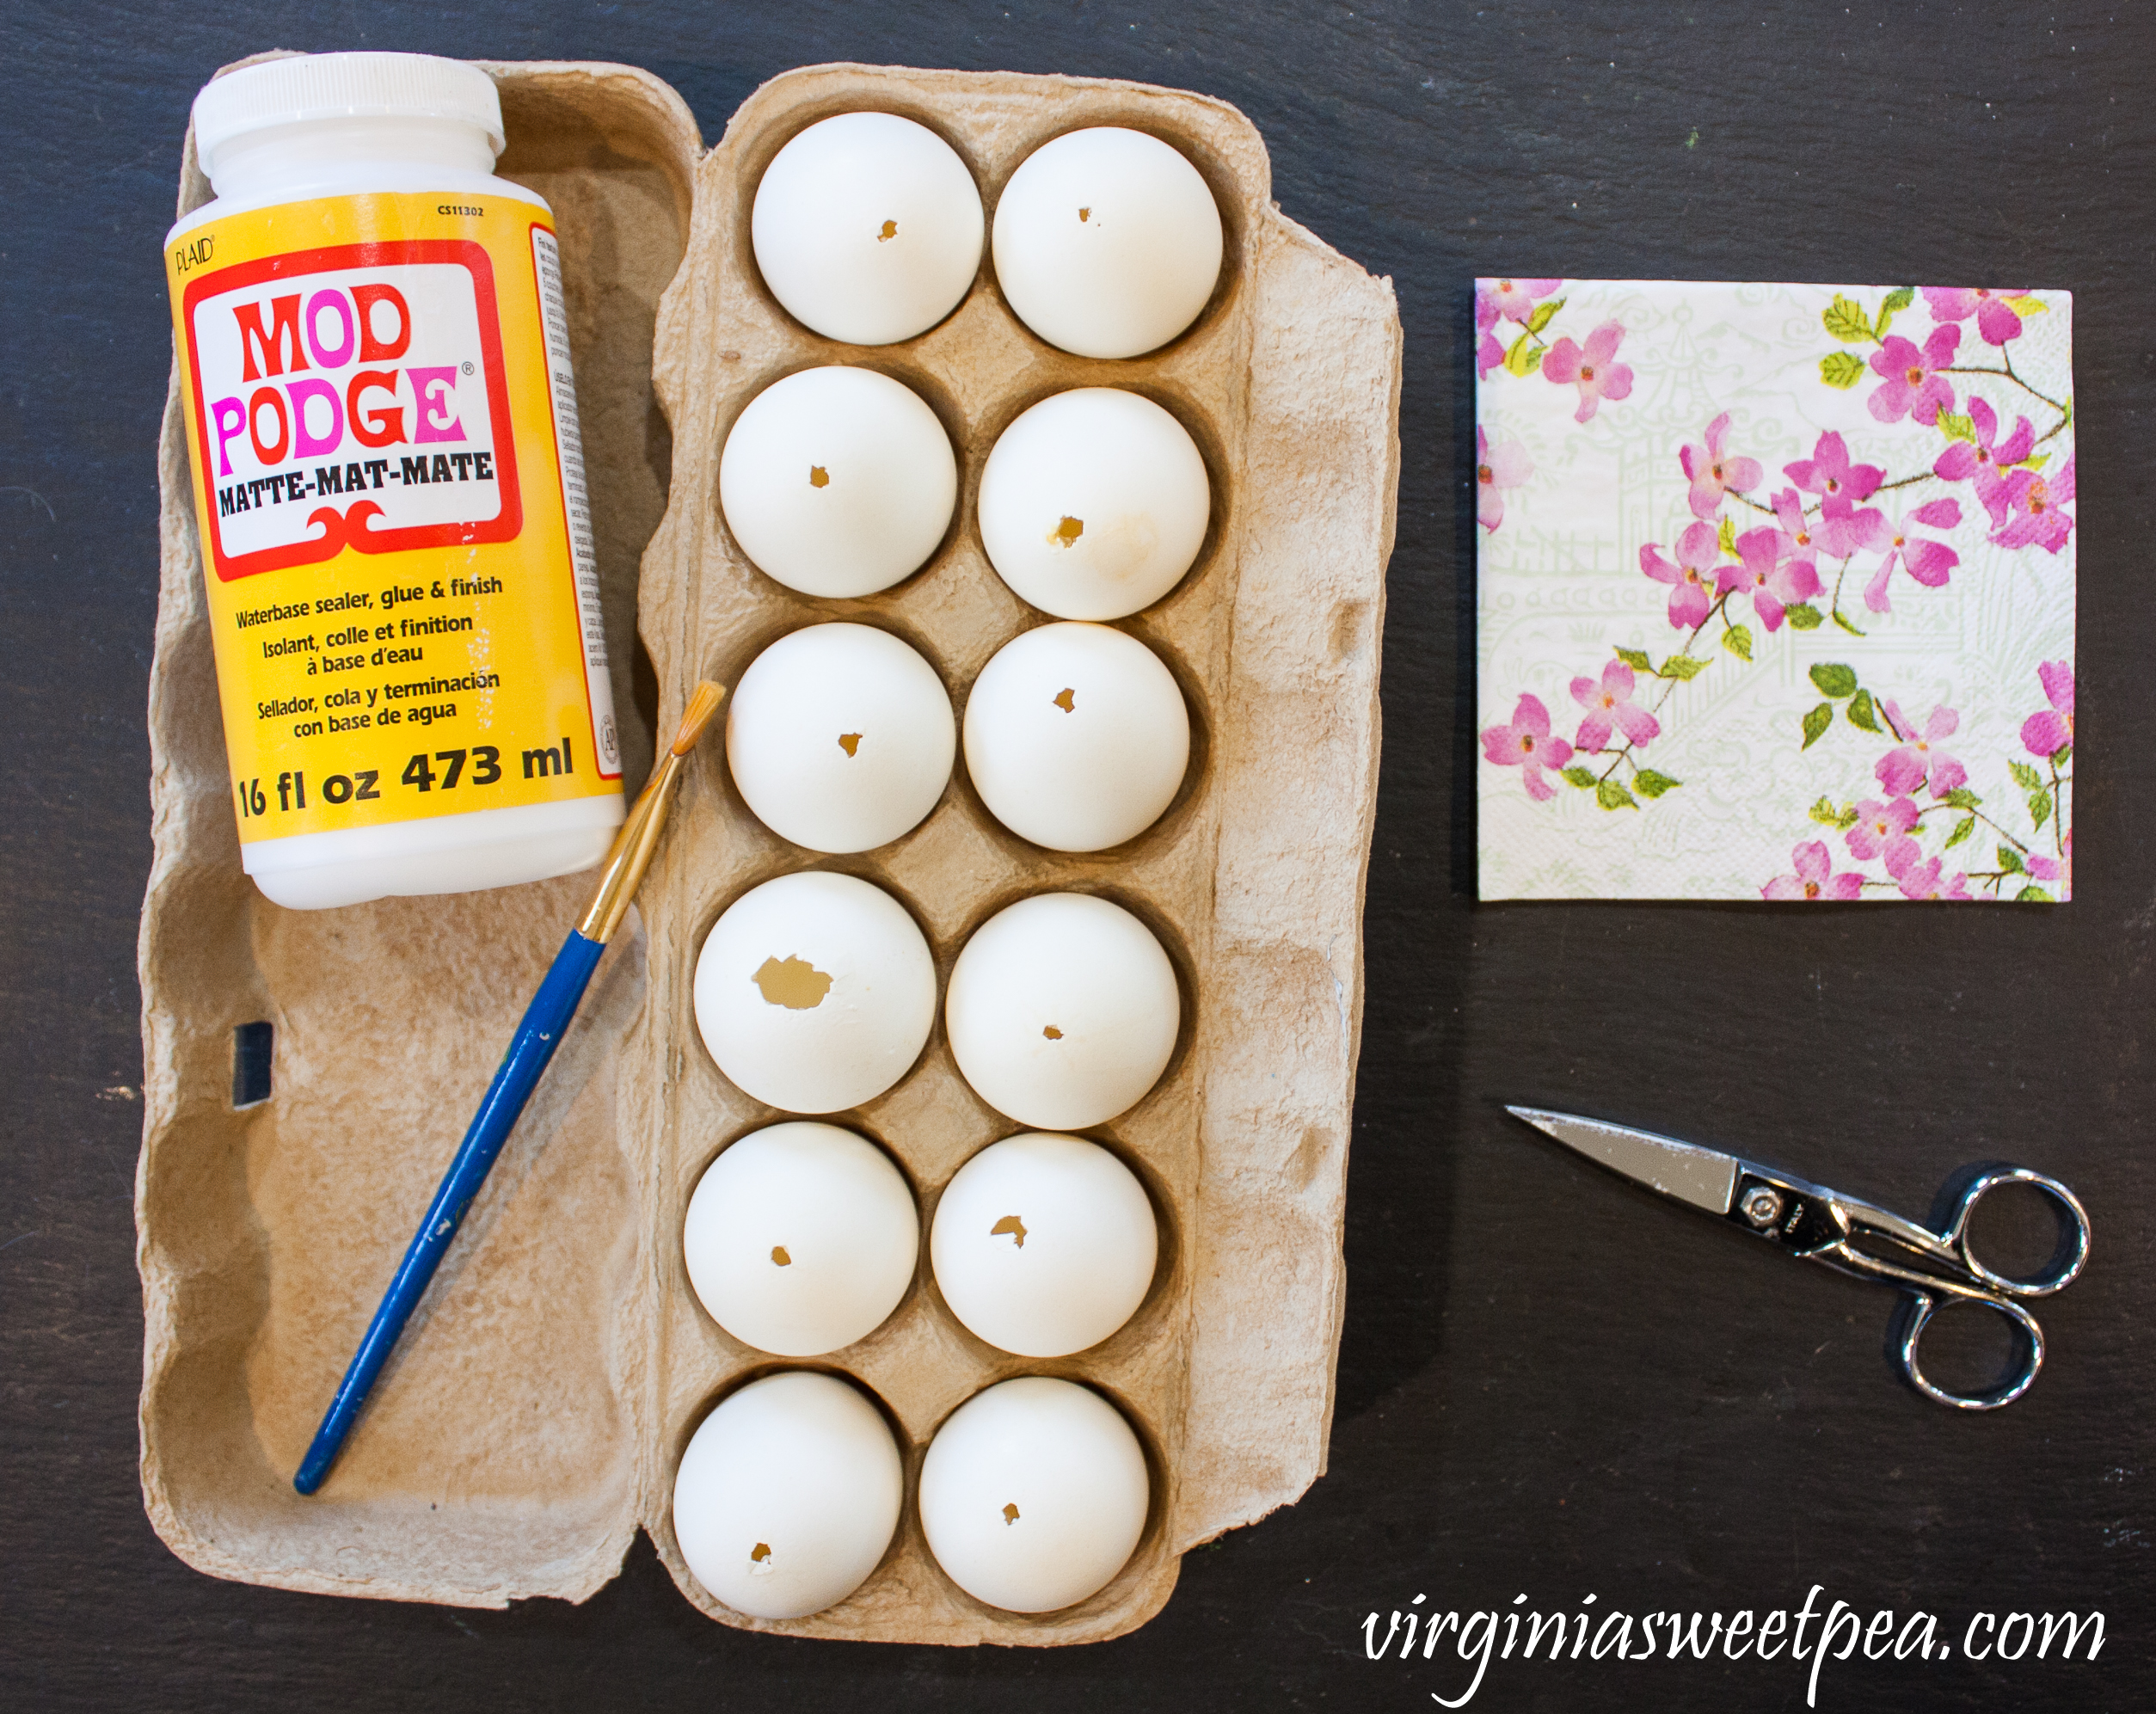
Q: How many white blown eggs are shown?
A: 12